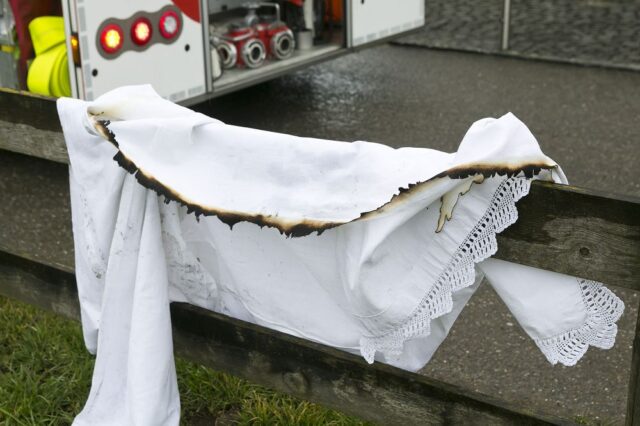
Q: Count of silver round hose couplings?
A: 3